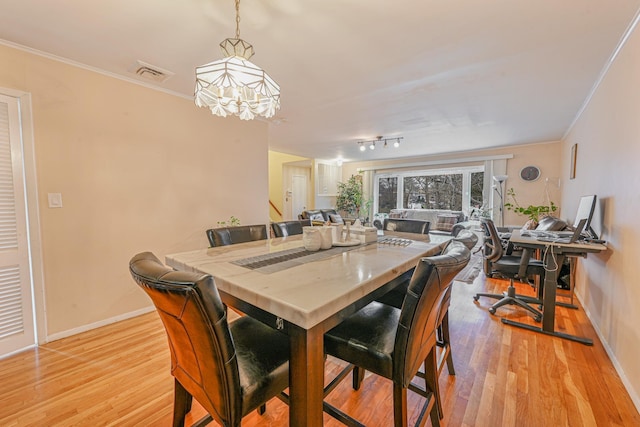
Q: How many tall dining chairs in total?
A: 6